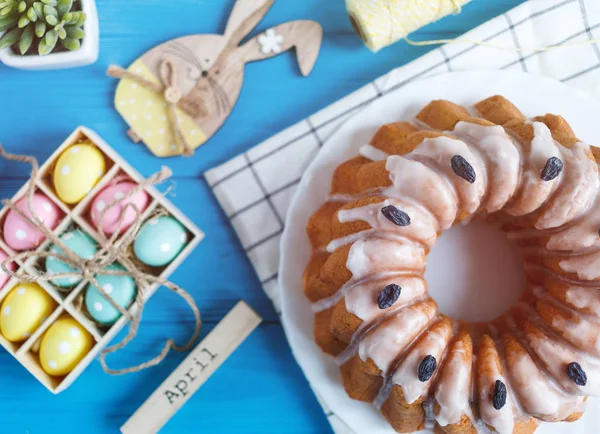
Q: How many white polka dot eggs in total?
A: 9